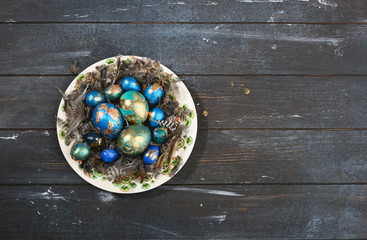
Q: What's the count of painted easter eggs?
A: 13